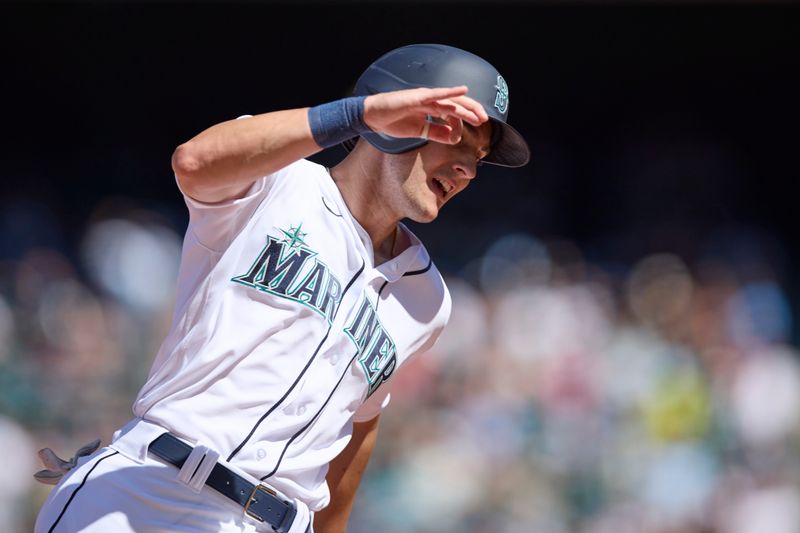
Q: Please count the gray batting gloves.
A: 1